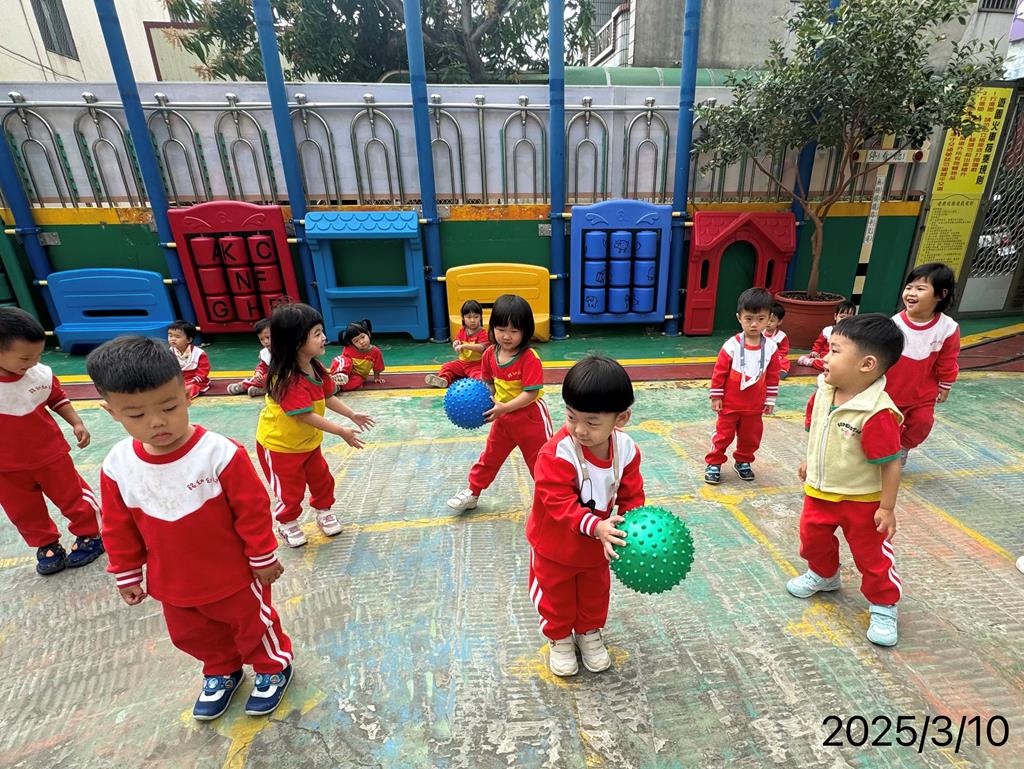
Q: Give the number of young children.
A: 14